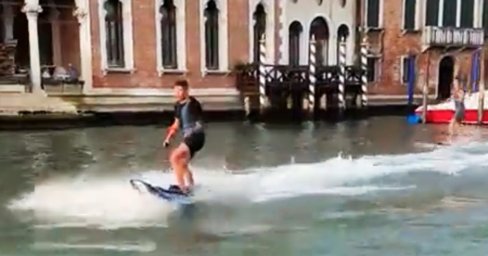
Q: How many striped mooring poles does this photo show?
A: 4